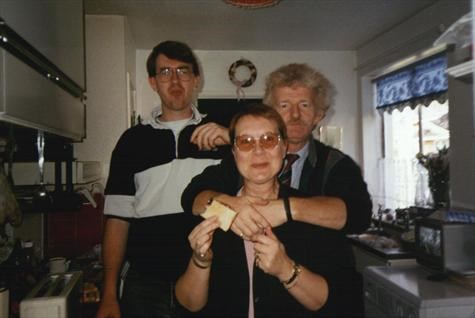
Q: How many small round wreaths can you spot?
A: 1